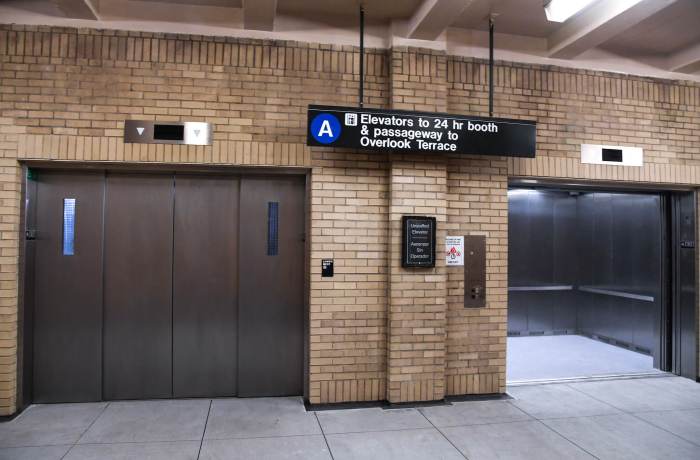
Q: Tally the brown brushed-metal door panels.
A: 4